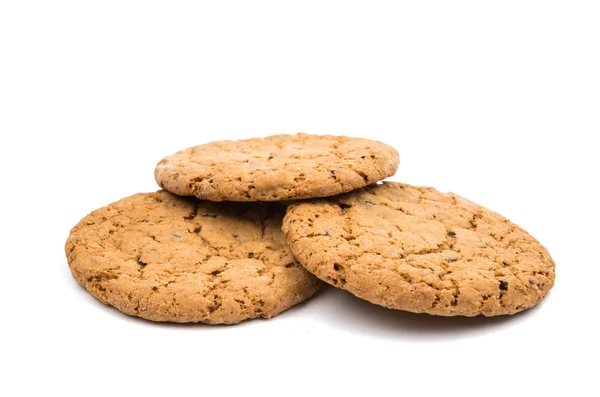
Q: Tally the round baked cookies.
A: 3